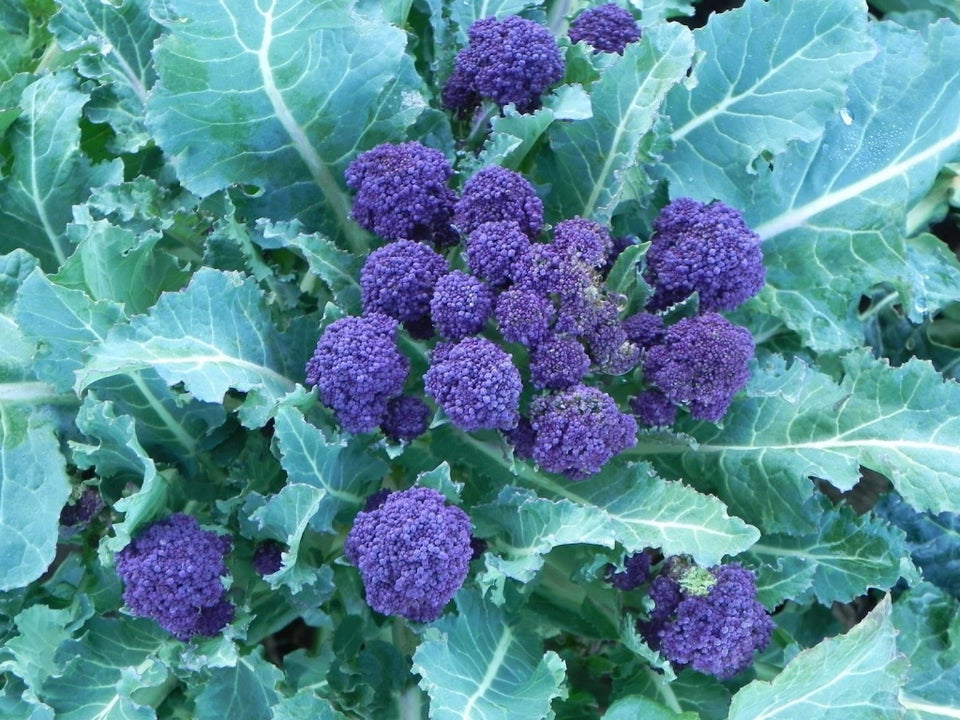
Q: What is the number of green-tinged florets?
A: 1